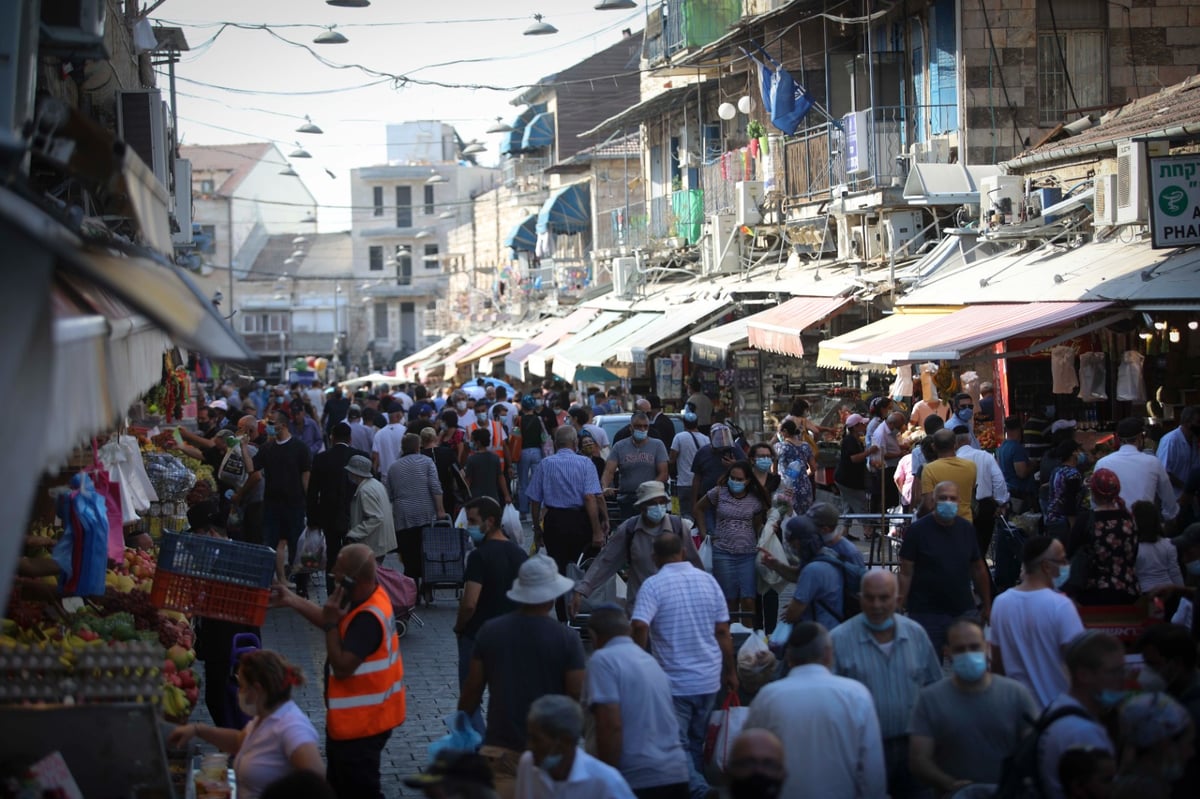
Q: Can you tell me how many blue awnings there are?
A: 4